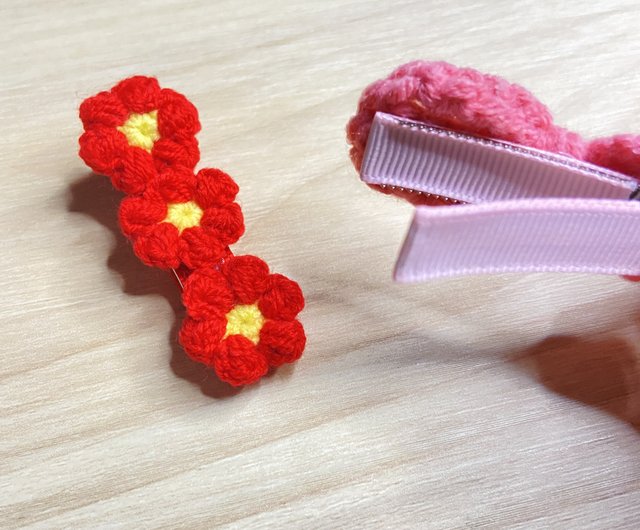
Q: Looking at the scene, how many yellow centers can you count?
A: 3